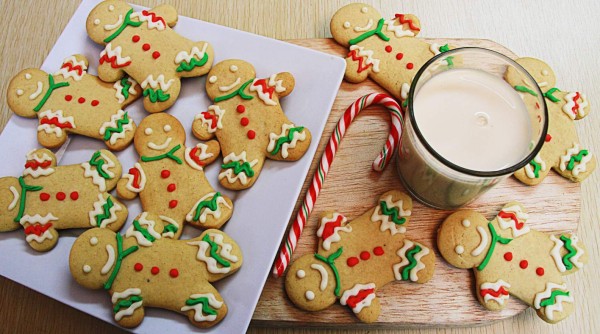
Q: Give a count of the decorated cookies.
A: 10